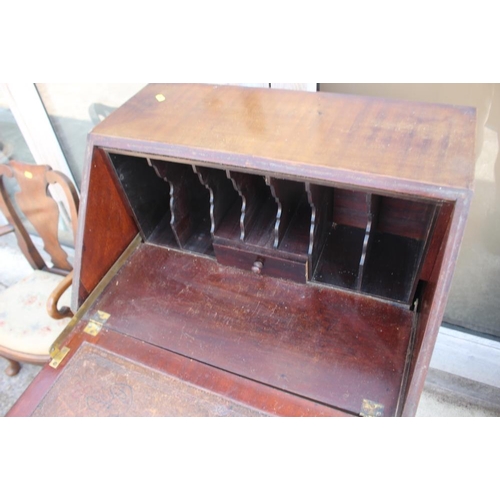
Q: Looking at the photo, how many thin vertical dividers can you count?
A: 6